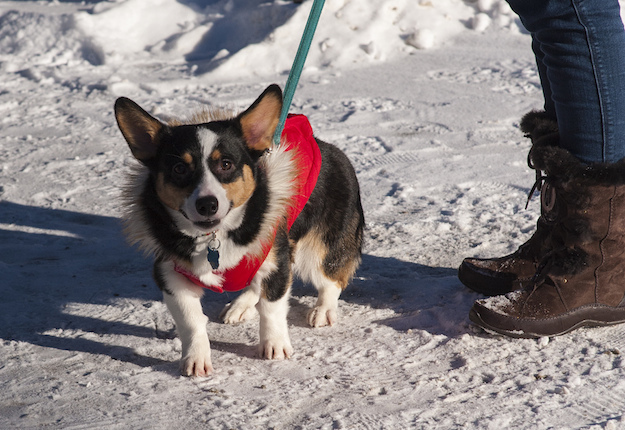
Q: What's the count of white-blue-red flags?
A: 0